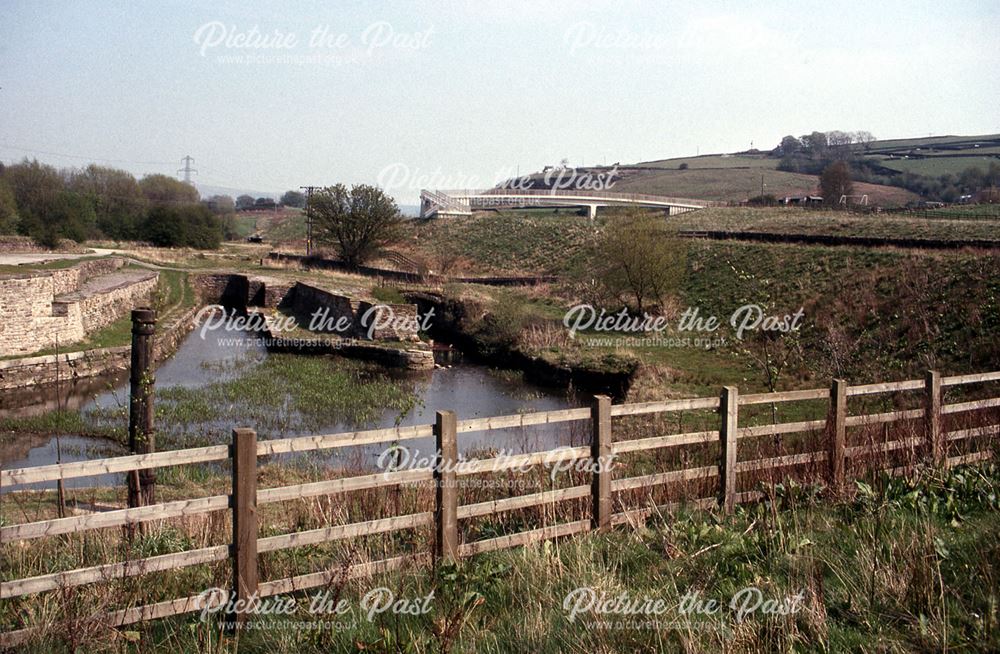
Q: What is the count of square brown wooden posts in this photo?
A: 6